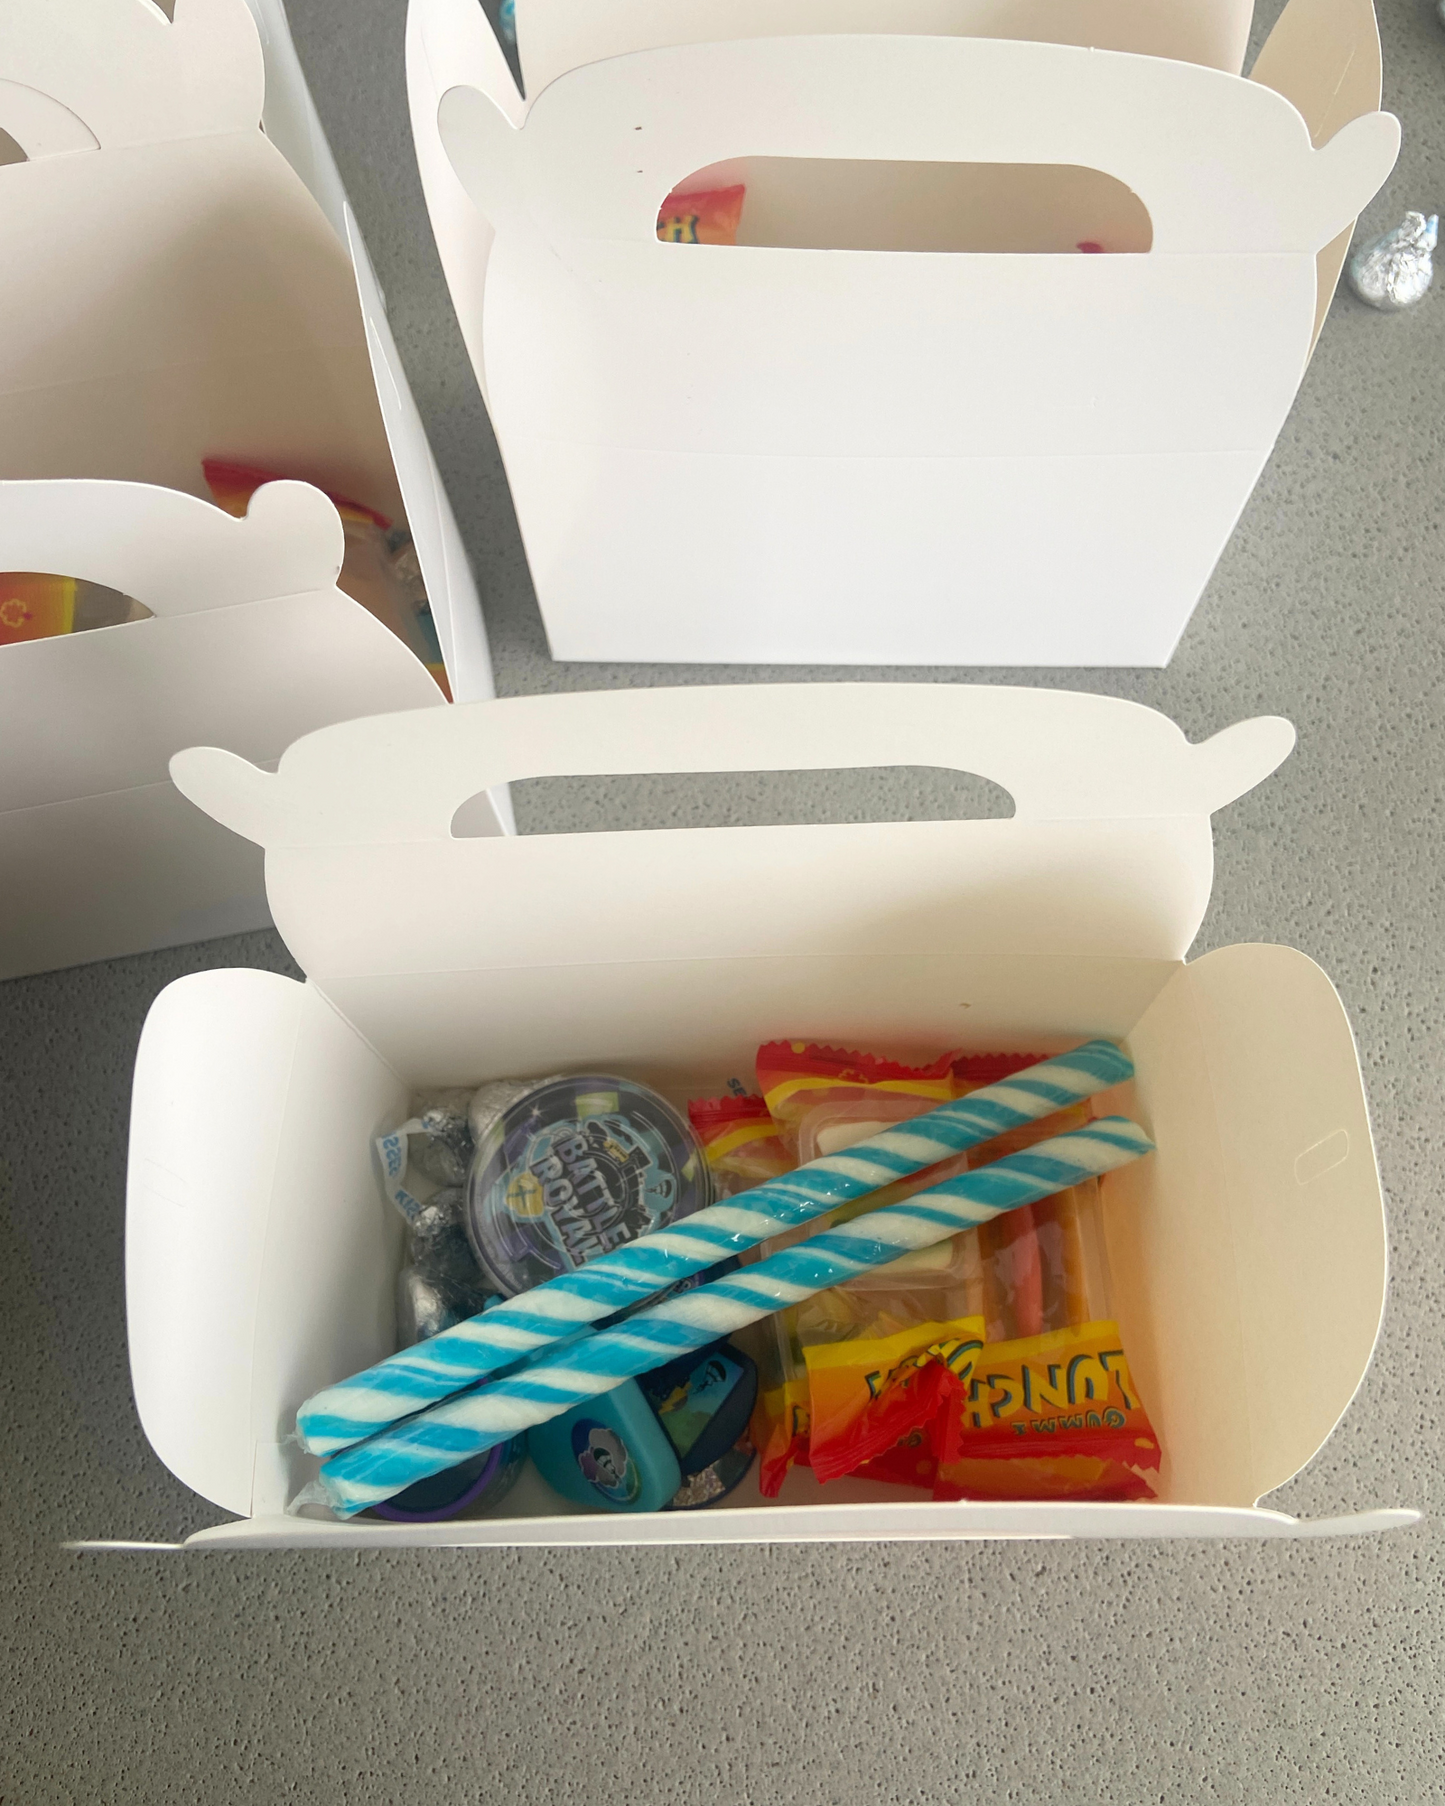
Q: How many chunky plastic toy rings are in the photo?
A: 2